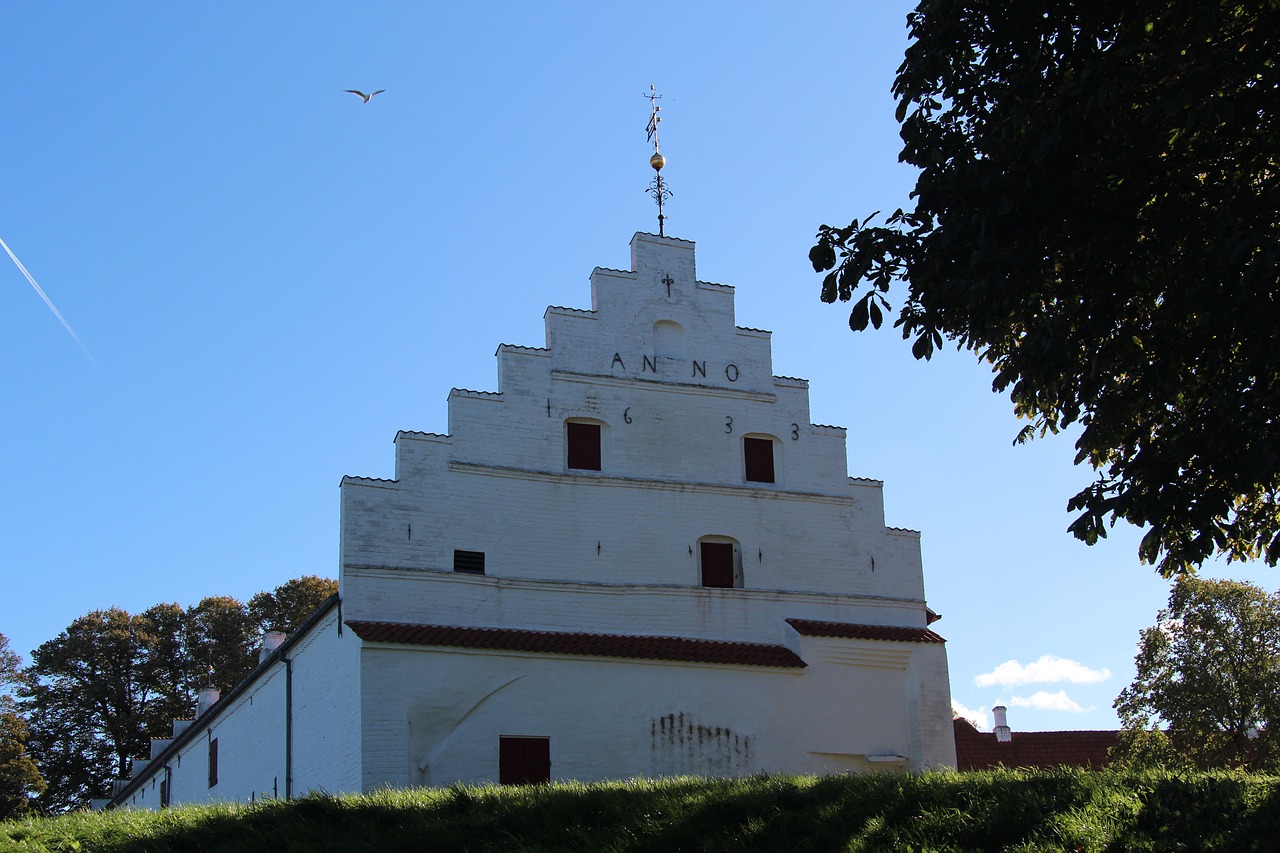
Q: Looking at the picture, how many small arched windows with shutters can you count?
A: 3